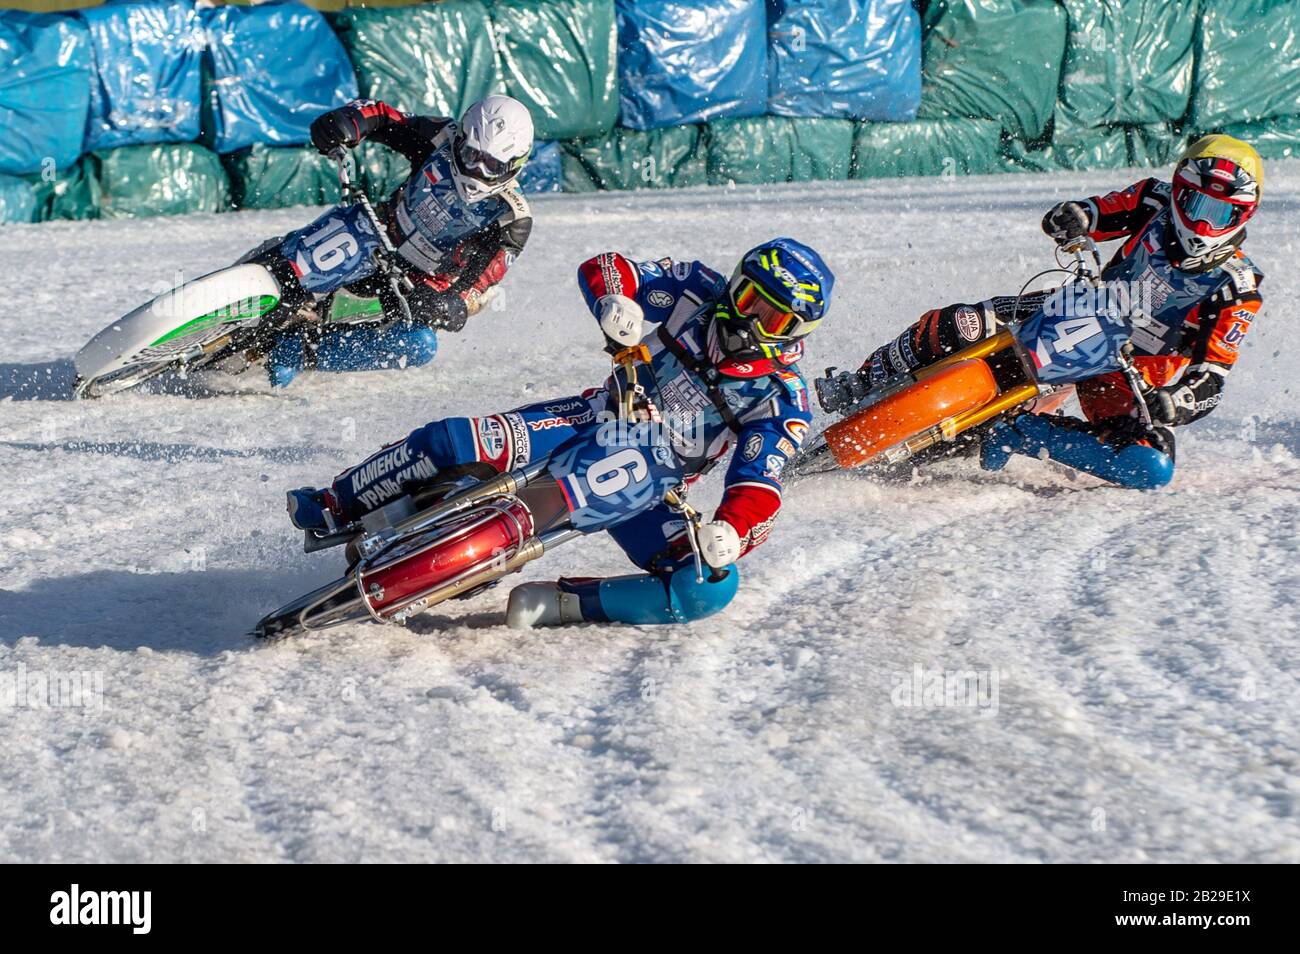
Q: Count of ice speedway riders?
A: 3